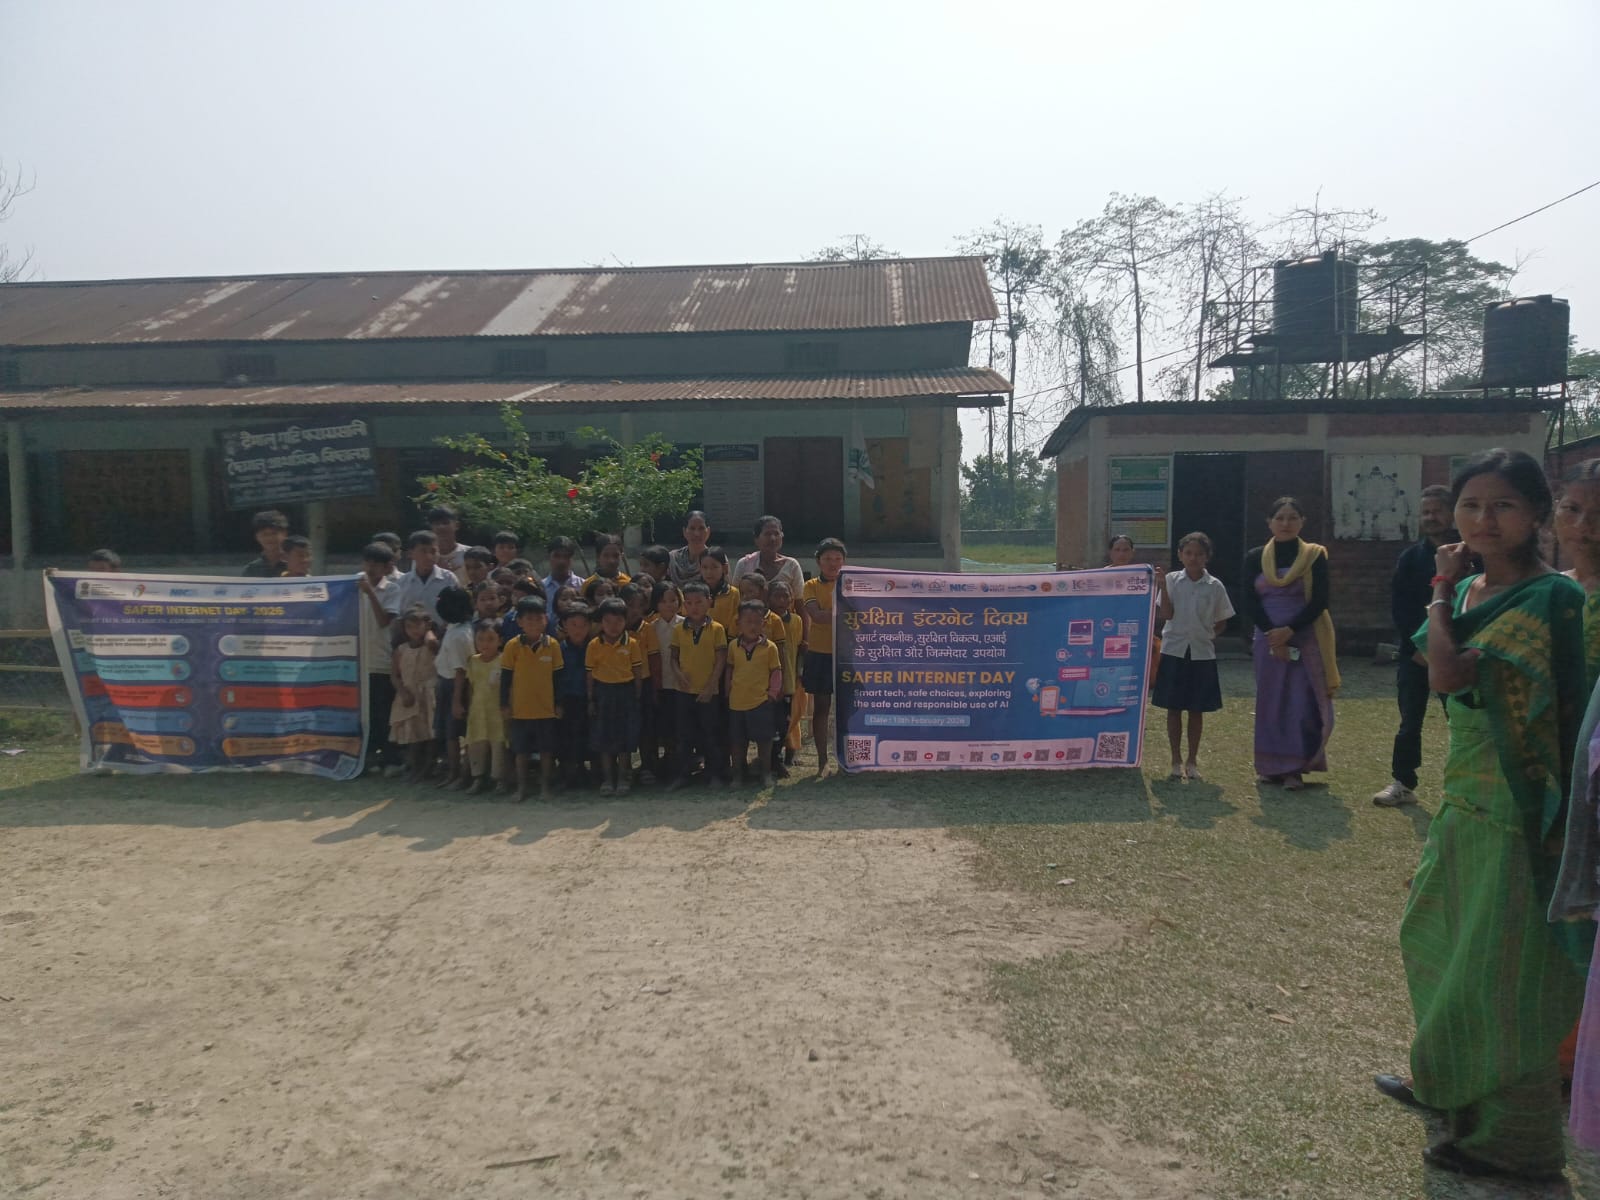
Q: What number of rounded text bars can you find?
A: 10